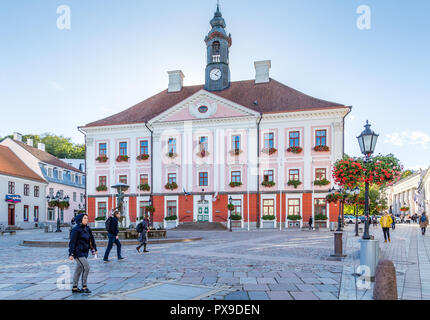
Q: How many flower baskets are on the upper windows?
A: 9